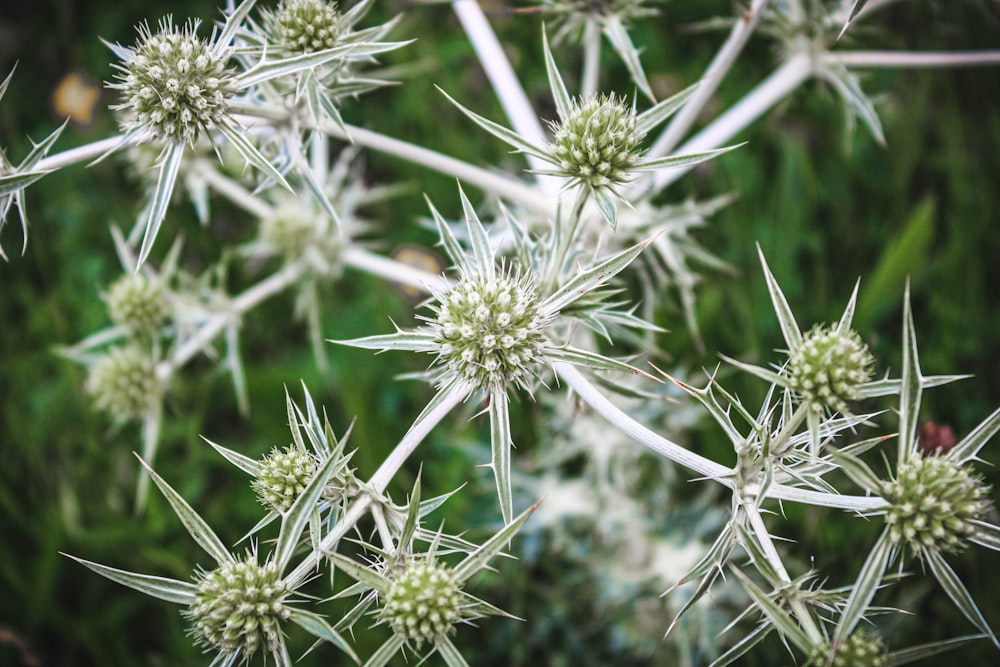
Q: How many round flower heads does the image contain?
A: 13